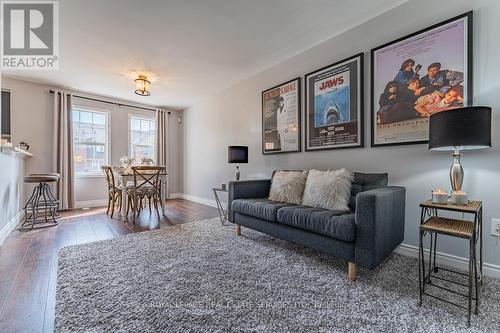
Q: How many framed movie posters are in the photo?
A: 3